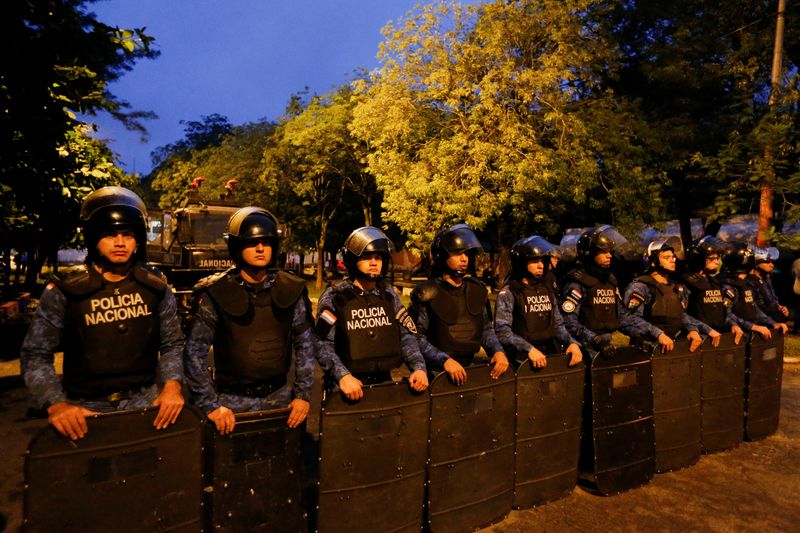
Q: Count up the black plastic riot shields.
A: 9